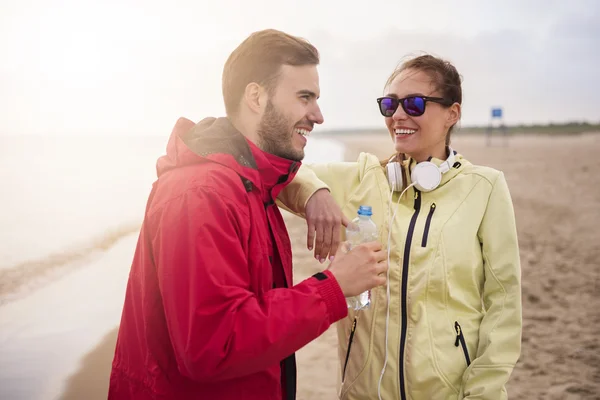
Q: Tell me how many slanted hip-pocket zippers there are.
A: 2